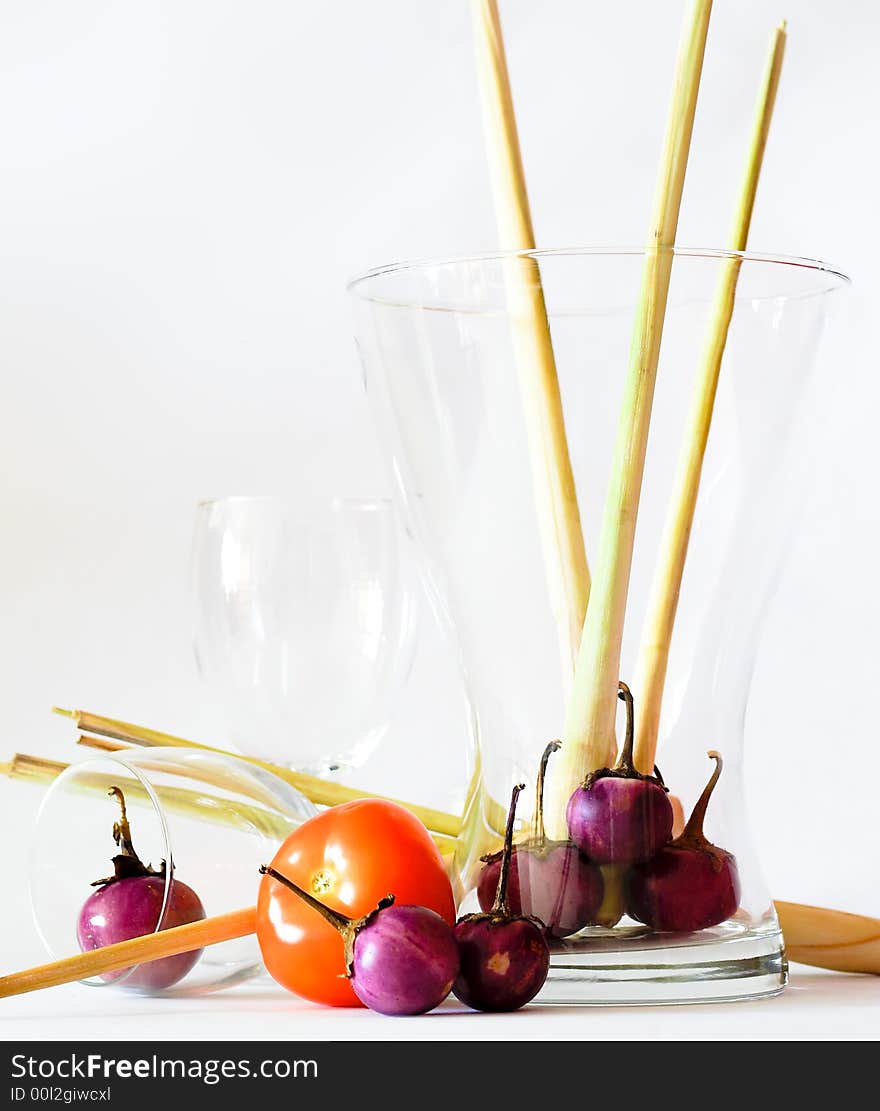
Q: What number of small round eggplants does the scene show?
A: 6